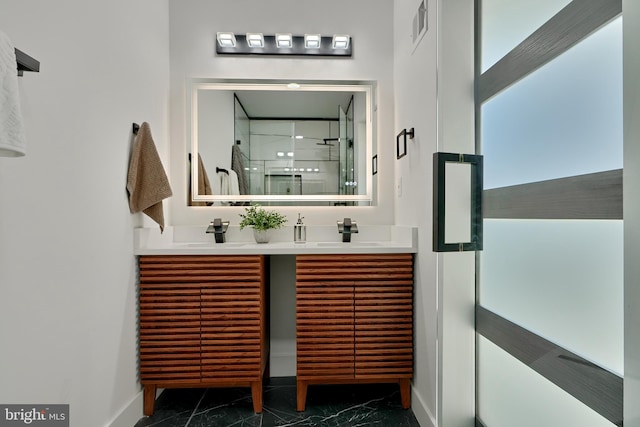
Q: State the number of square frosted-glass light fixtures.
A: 5